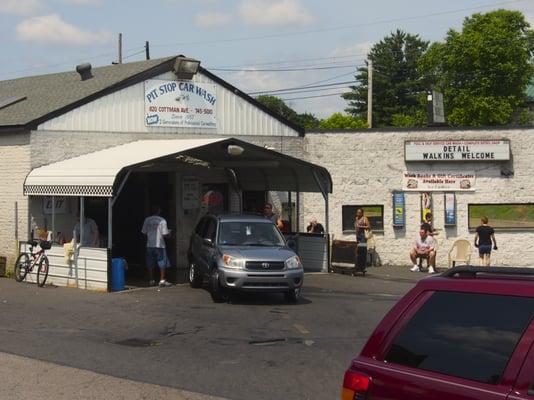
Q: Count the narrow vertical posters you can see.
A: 3